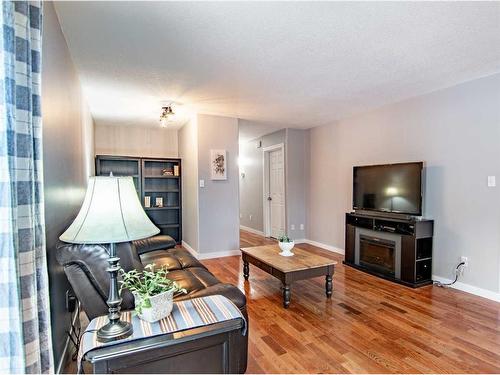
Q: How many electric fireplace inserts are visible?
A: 1